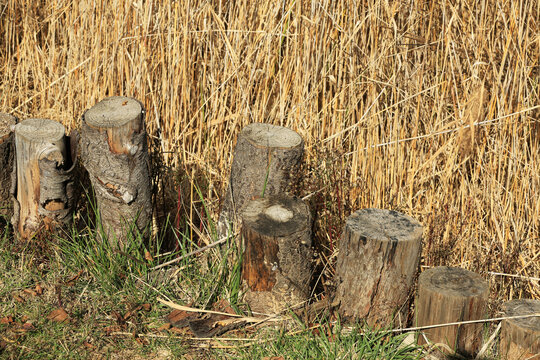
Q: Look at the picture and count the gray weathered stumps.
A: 8